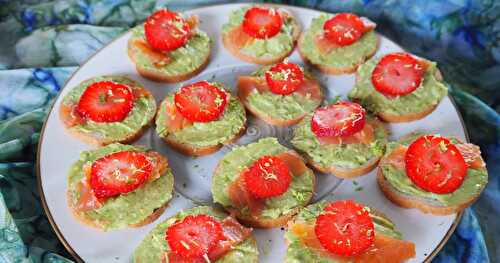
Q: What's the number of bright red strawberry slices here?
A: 13